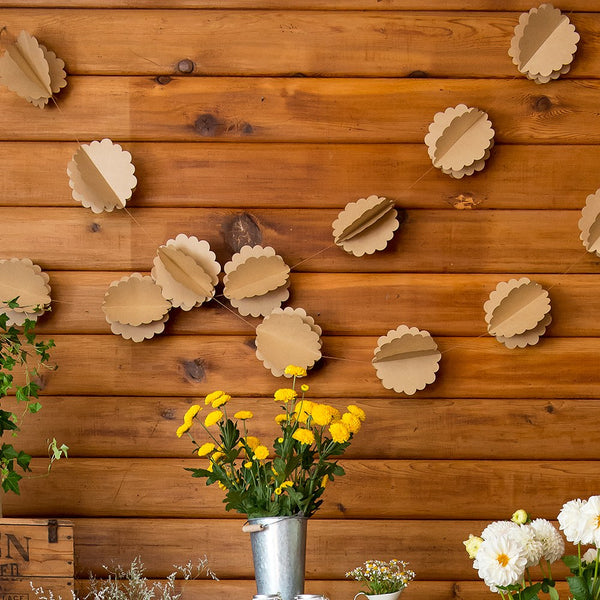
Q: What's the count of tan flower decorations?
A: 13